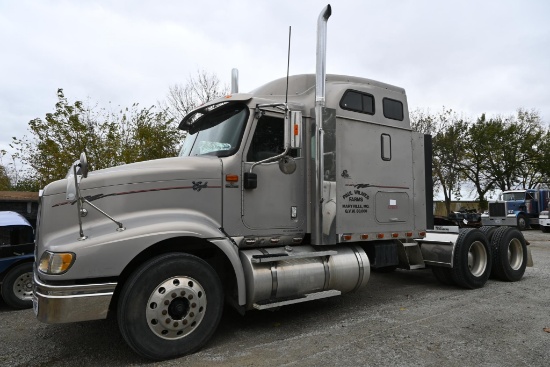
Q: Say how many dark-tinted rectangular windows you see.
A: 2